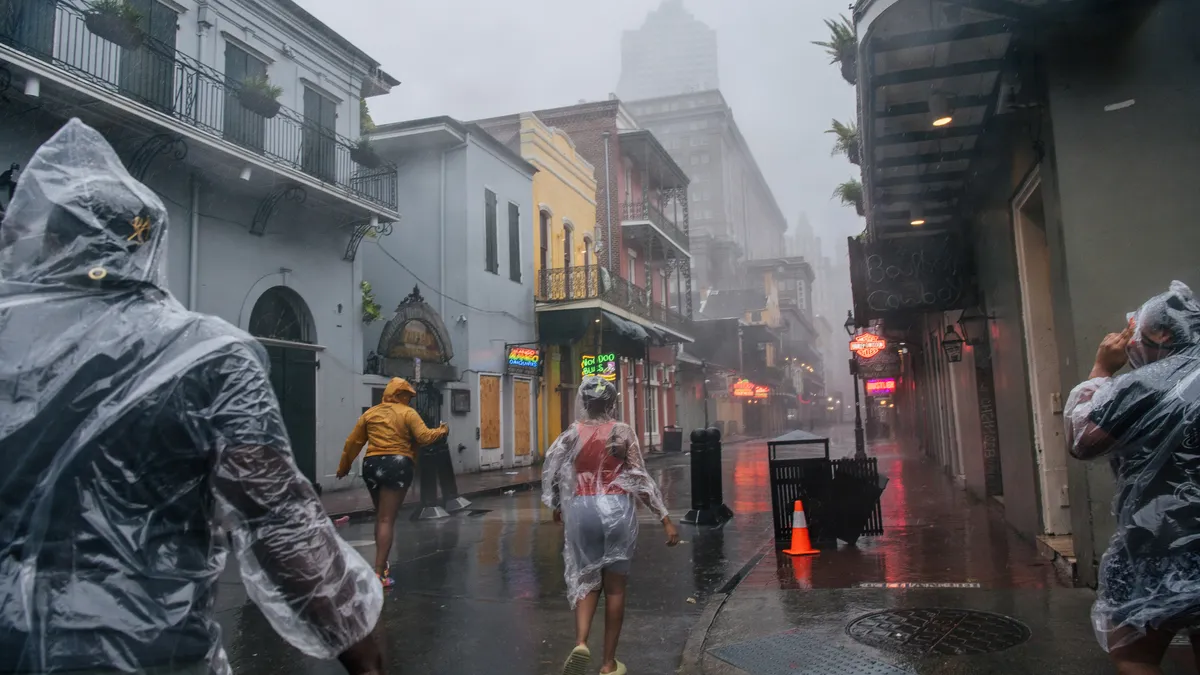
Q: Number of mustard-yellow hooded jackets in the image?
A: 1